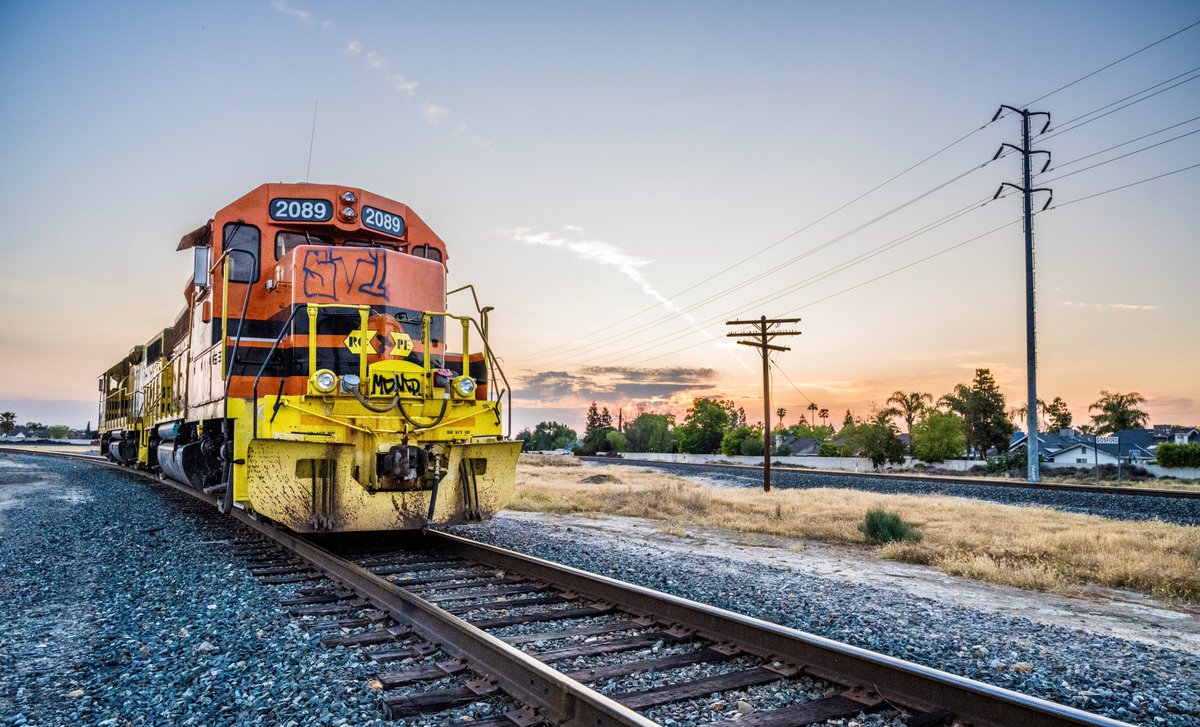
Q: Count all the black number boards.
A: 2